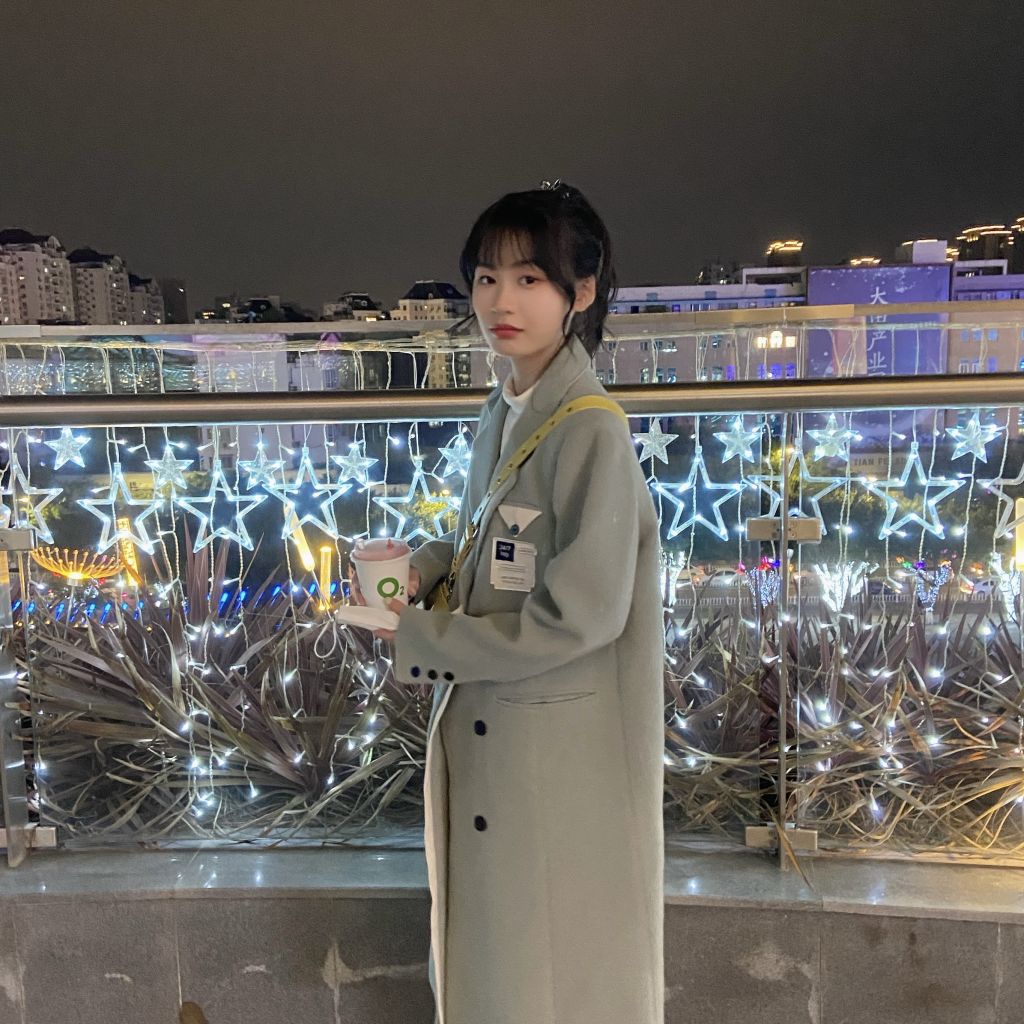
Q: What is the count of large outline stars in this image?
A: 9